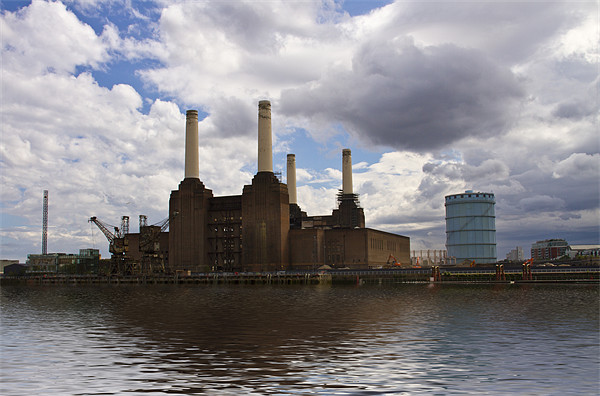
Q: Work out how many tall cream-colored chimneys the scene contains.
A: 4